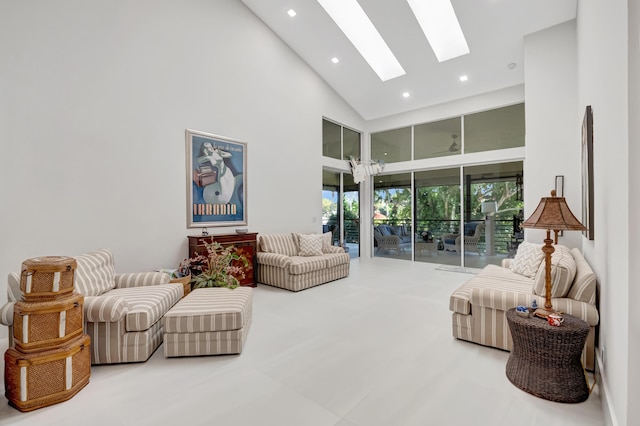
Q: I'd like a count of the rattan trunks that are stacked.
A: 3